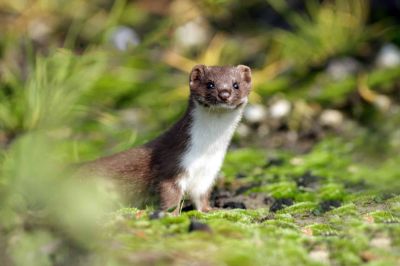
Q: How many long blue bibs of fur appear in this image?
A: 0